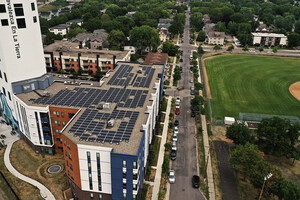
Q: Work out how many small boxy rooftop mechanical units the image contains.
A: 4